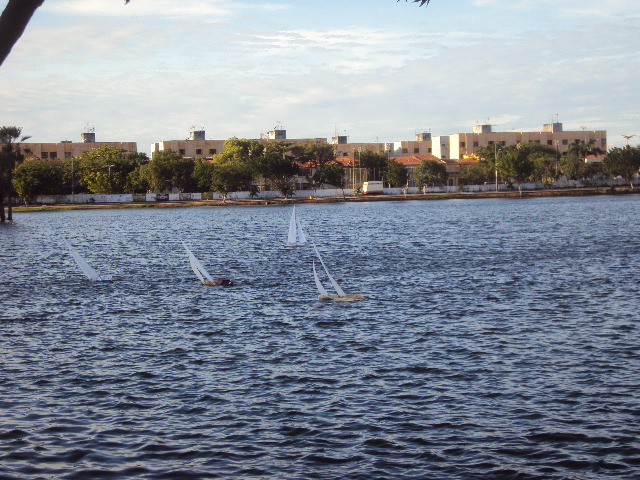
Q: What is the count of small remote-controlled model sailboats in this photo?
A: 4